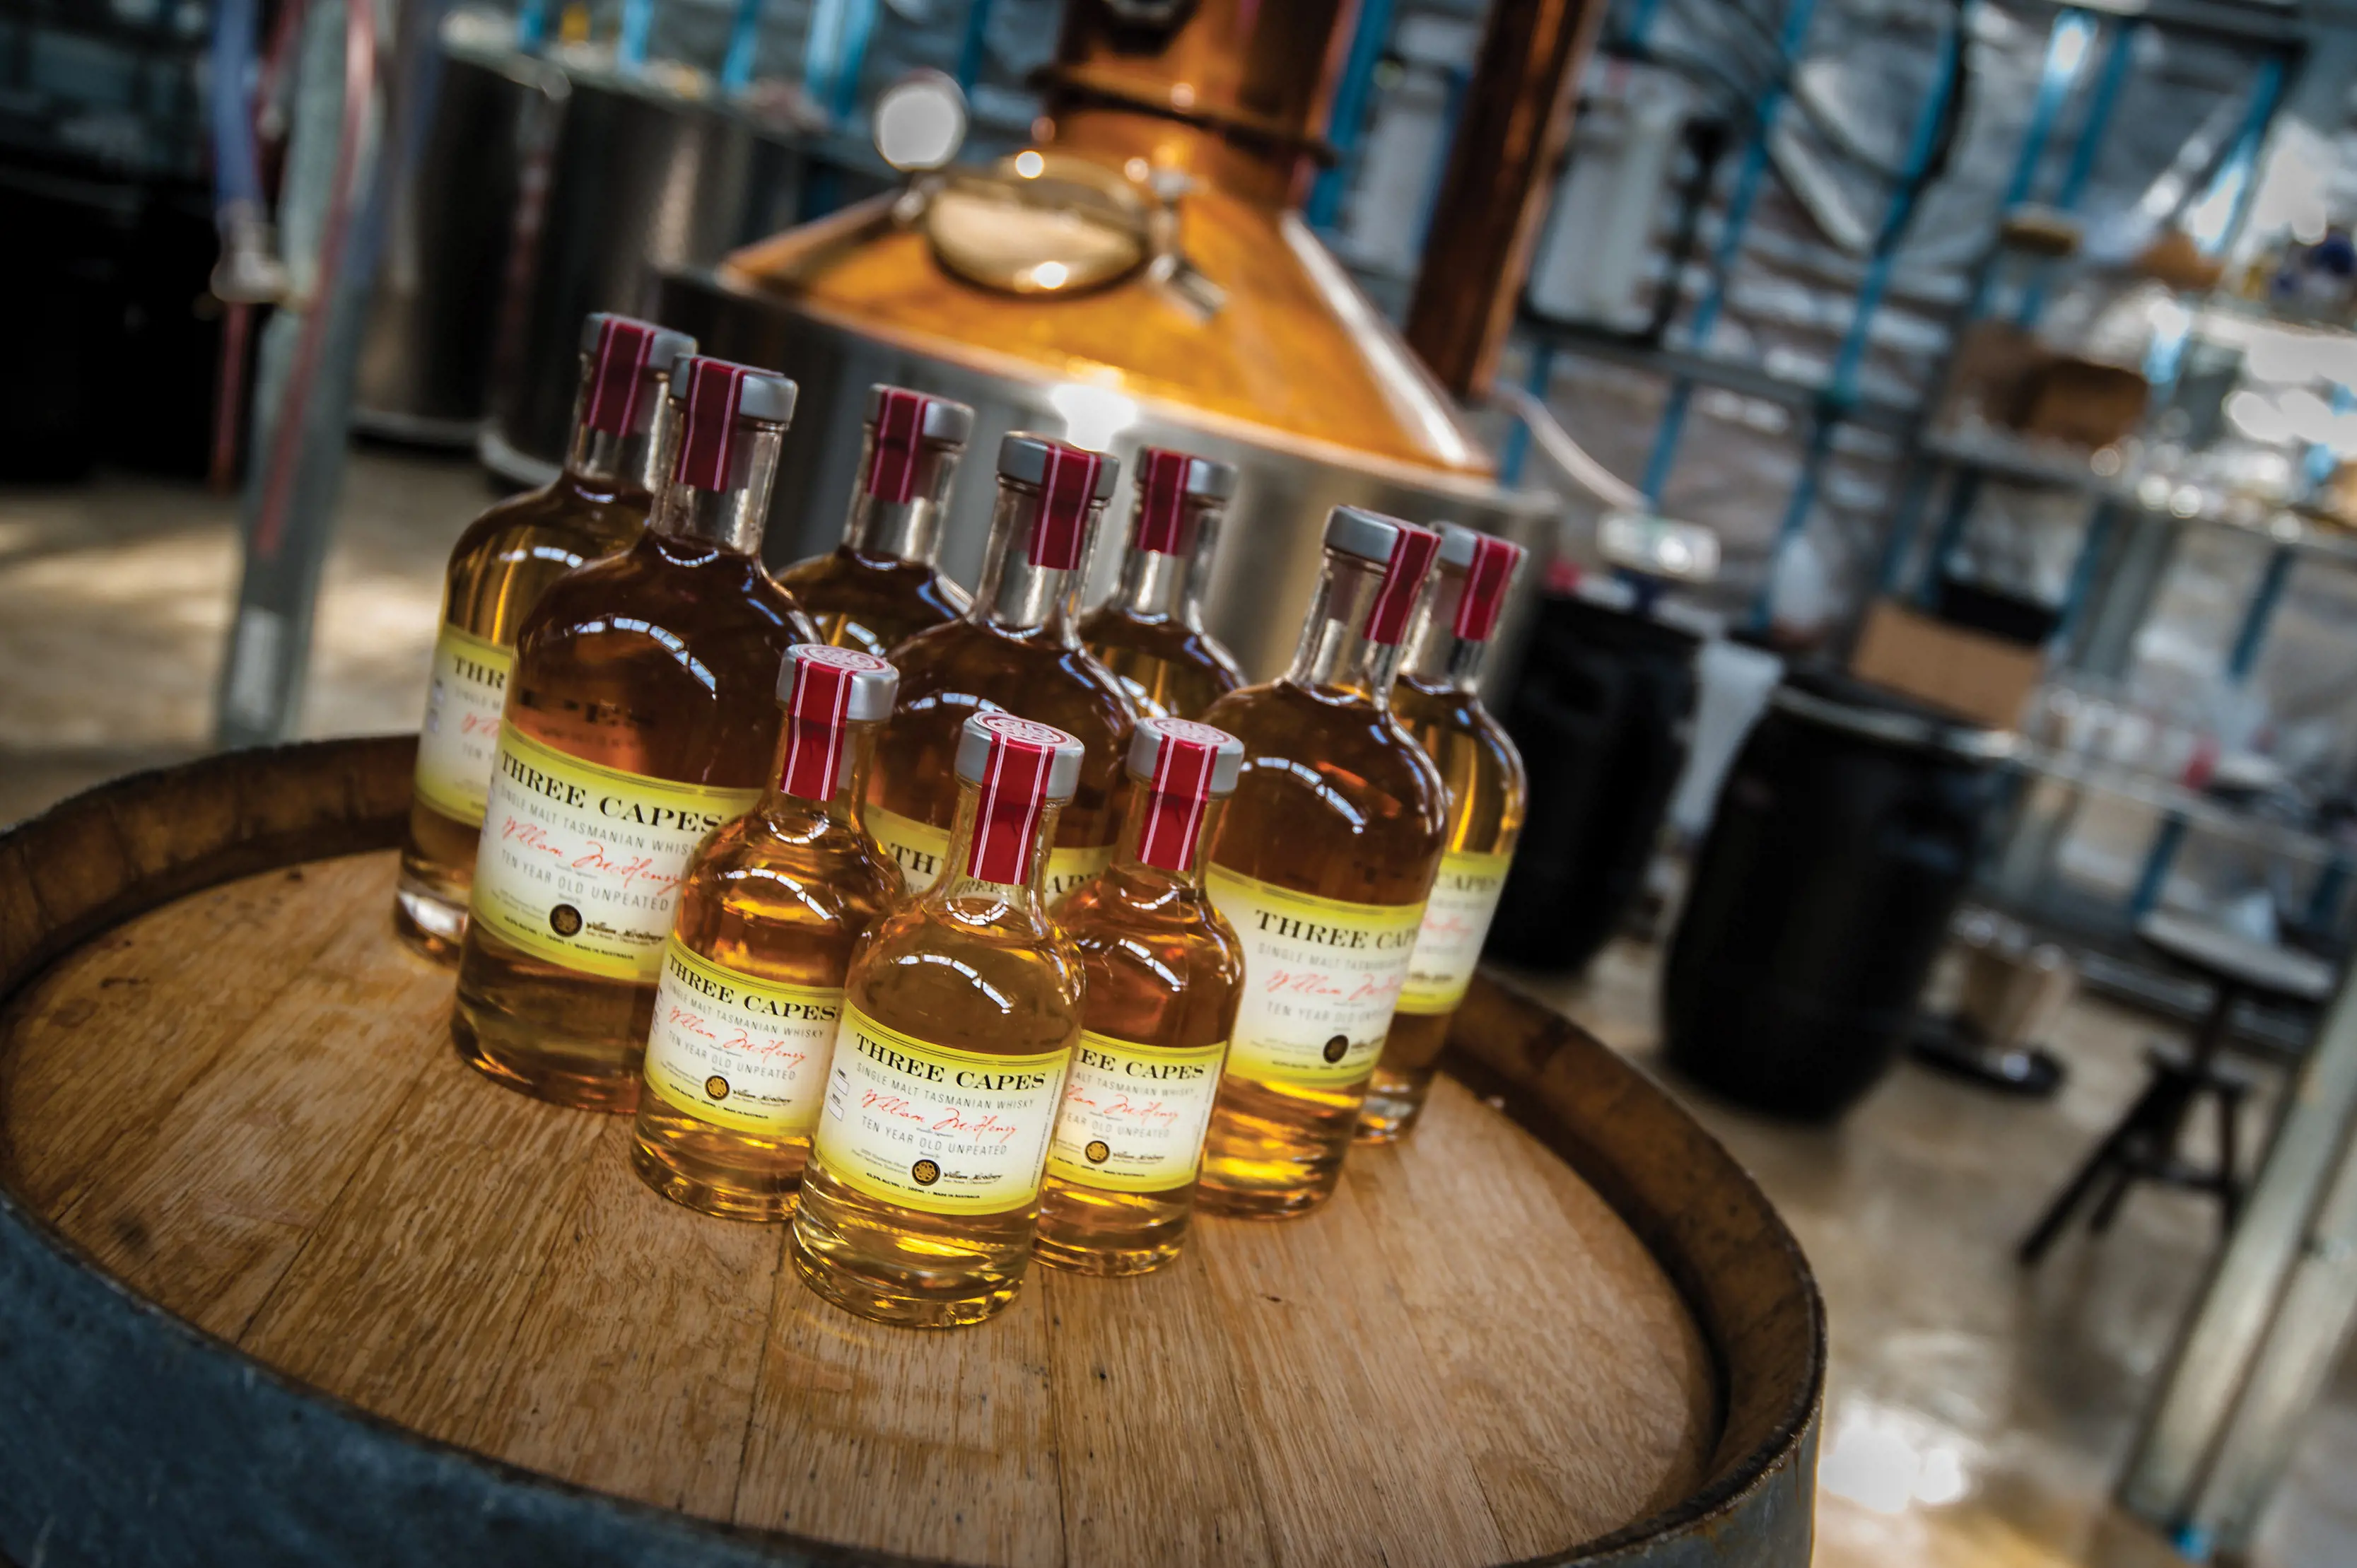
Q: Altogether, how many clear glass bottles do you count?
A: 10